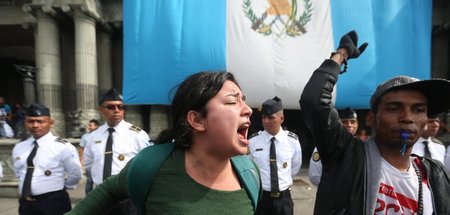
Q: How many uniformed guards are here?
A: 5